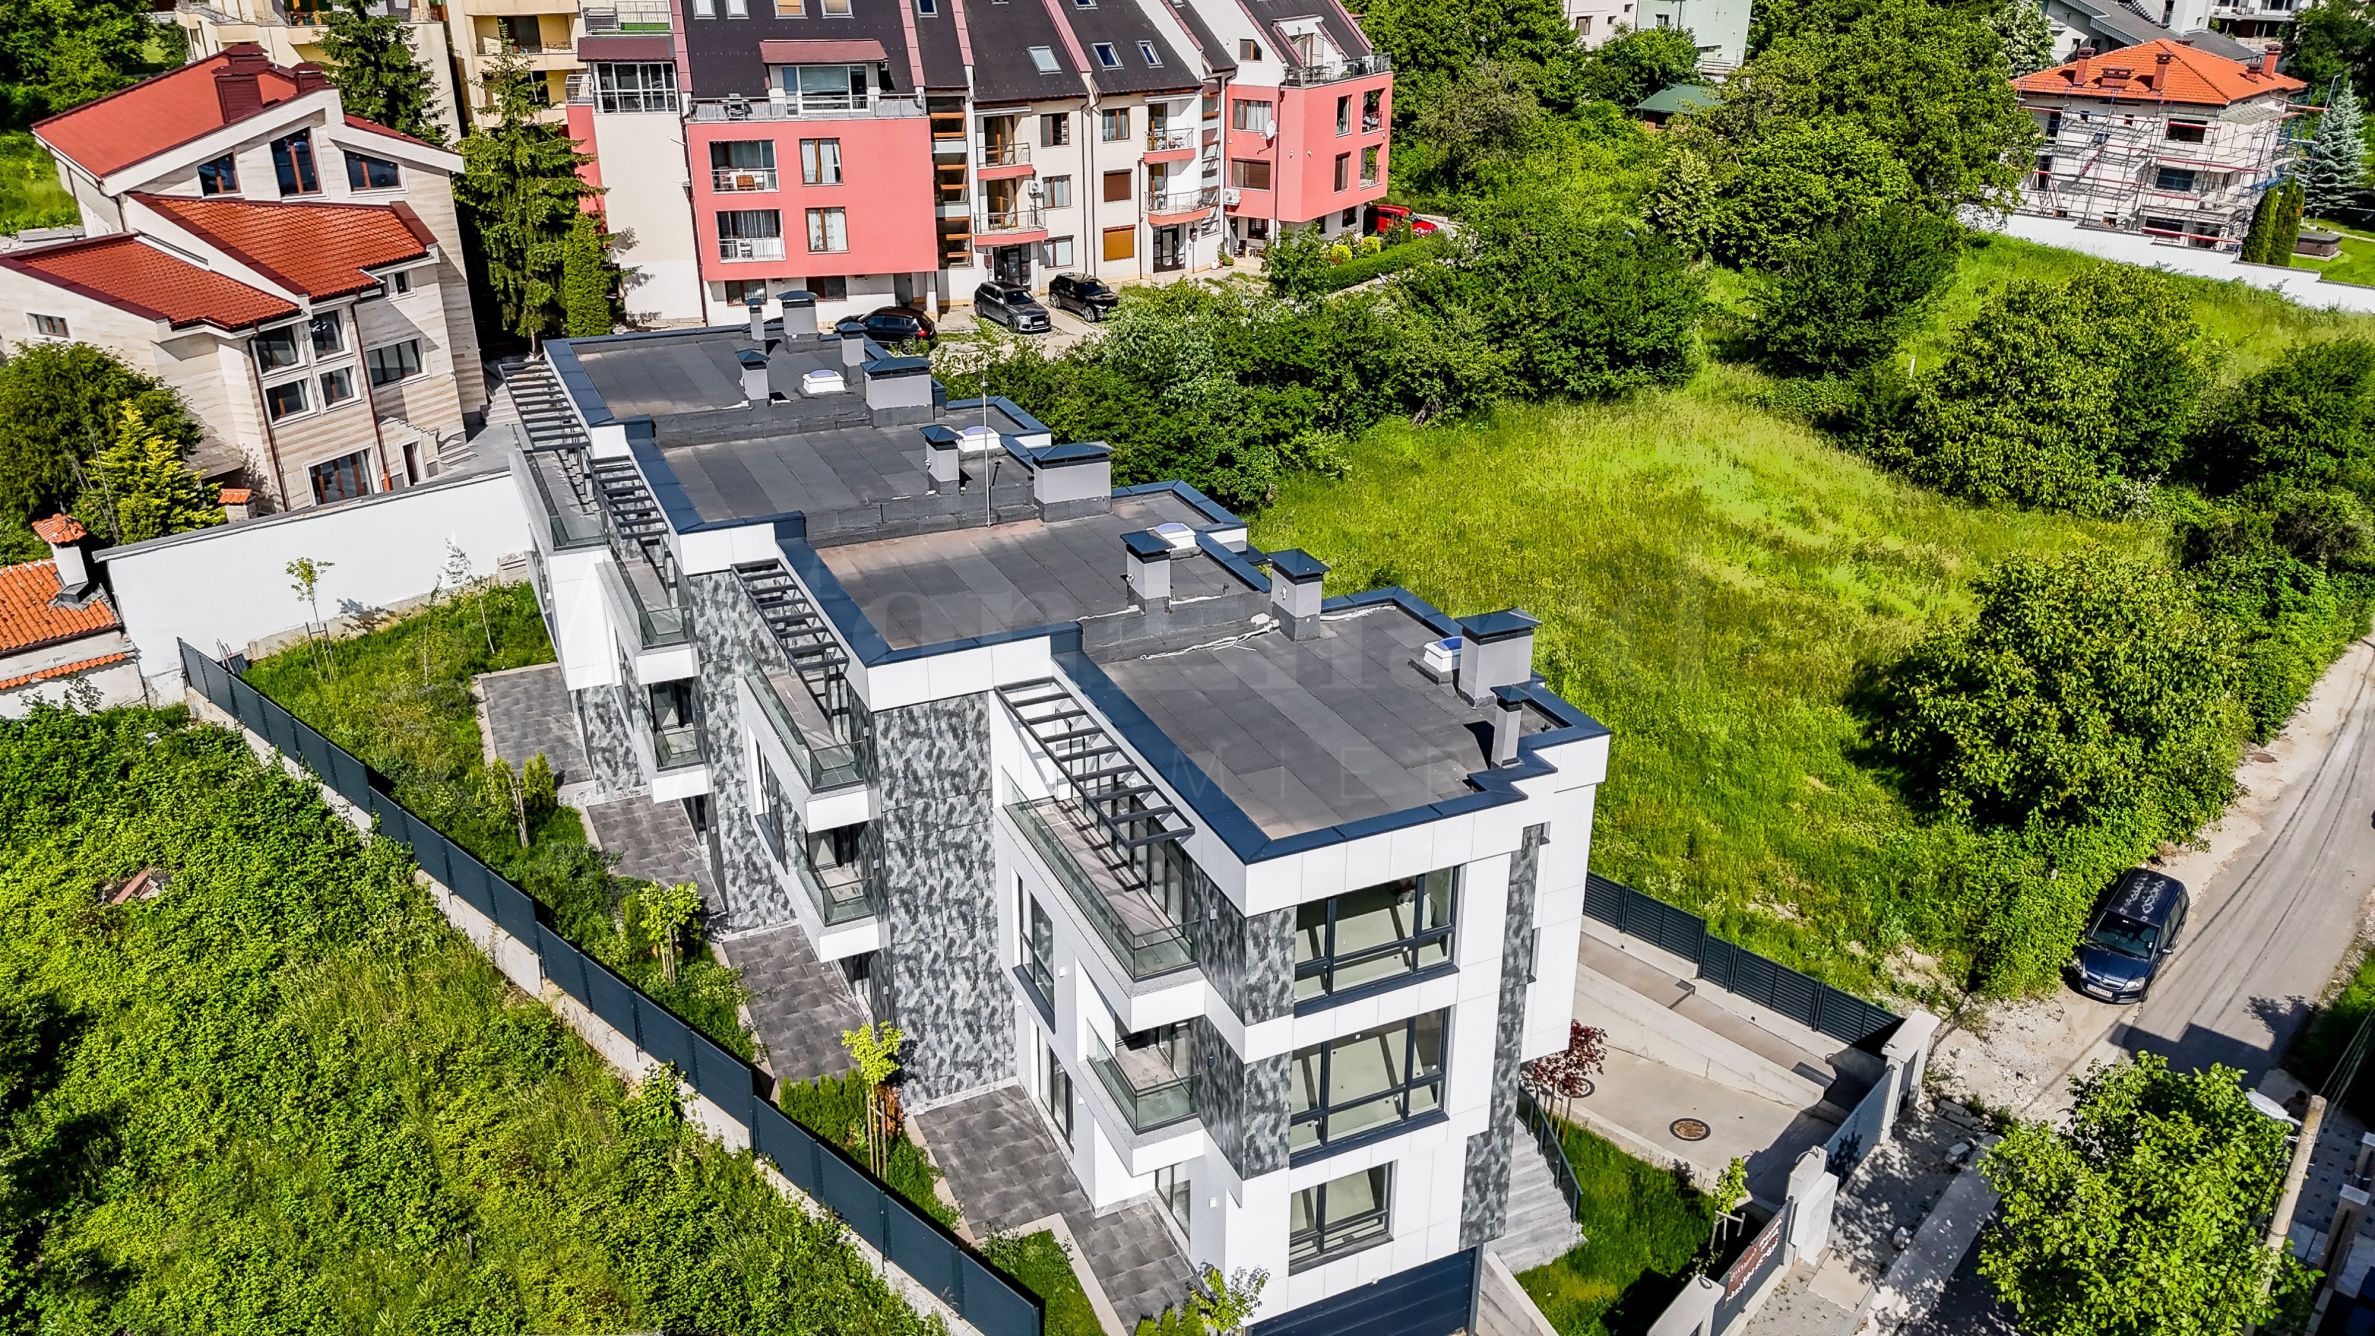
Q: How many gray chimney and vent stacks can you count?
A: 11